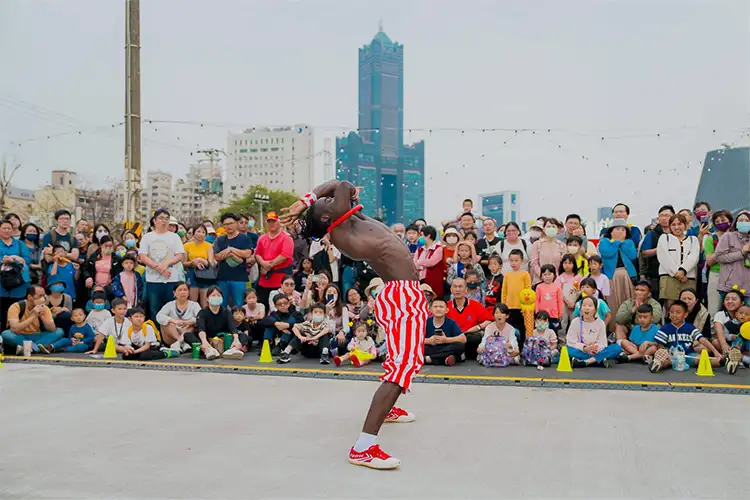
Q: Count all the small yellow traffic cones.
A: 4